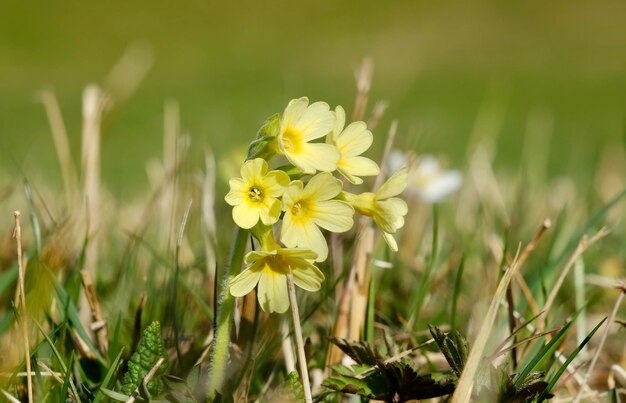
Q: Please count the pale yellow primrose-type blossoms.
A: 6